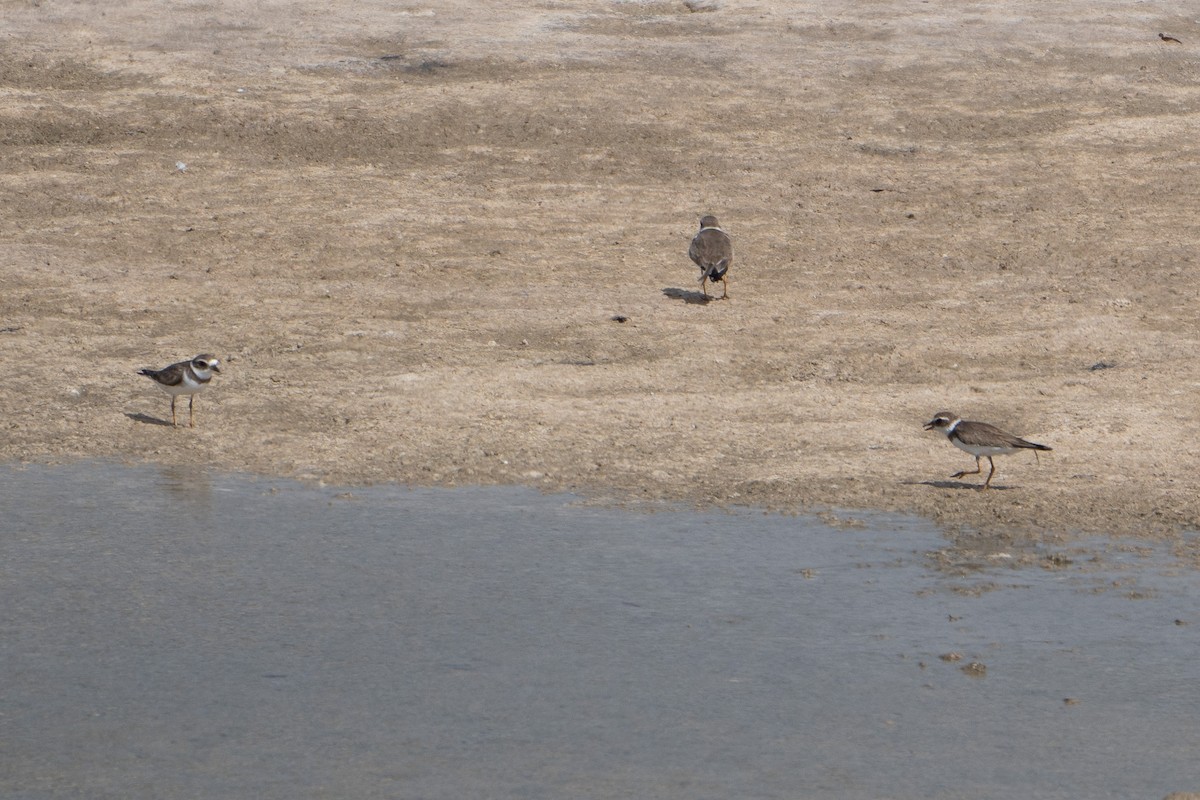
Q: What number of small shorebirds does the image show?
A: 3